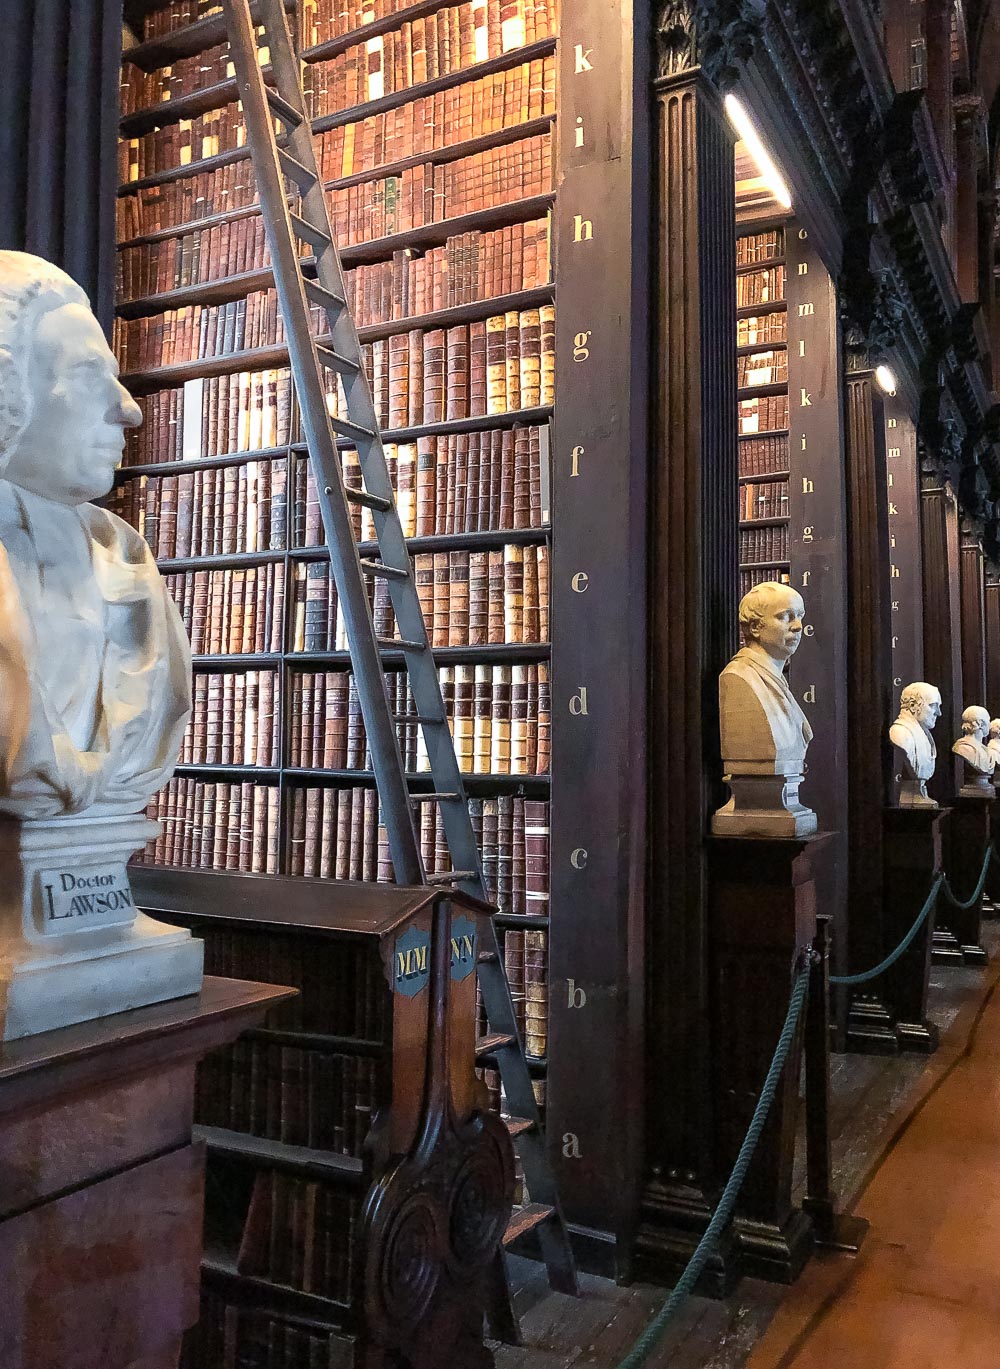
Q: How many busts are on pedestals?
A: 5